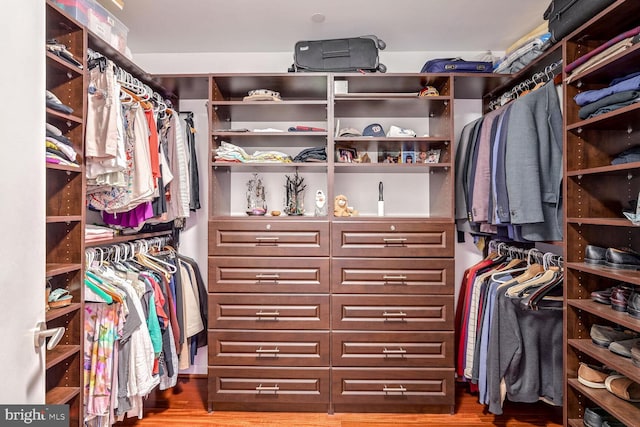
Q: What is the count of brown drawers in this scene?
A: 10